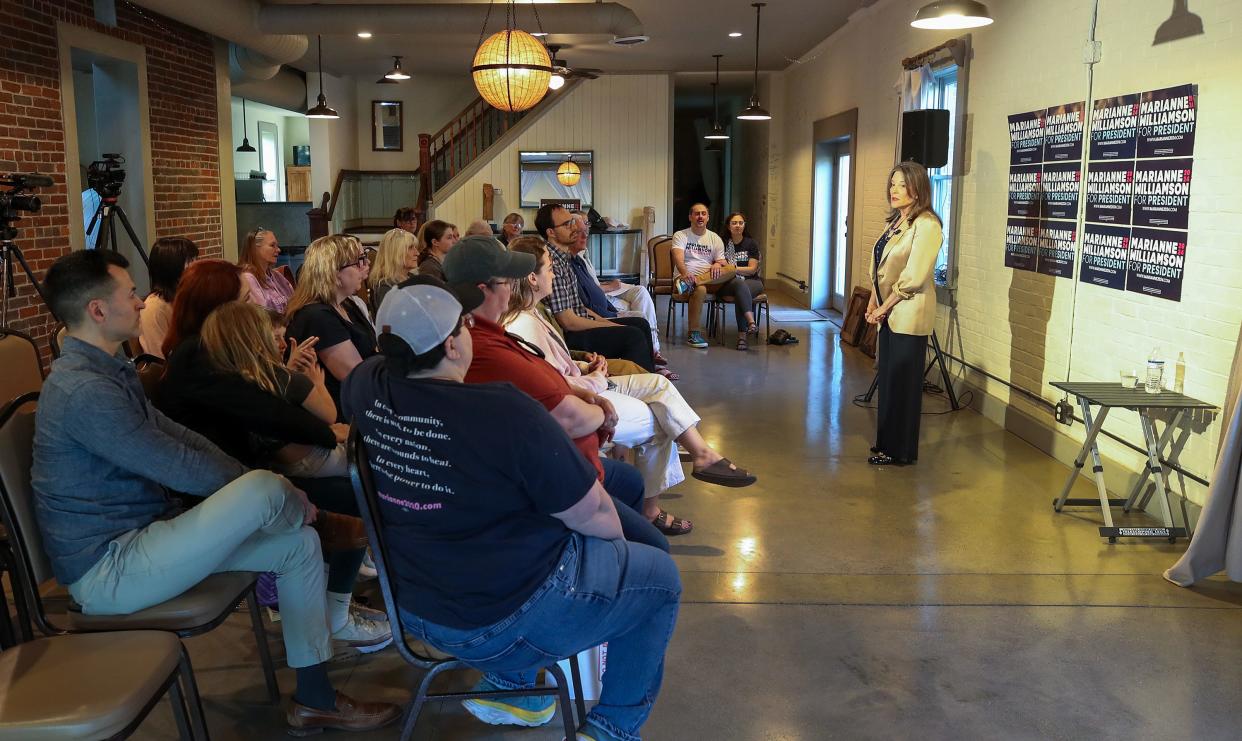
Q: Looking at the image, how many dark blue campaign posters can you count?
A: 12